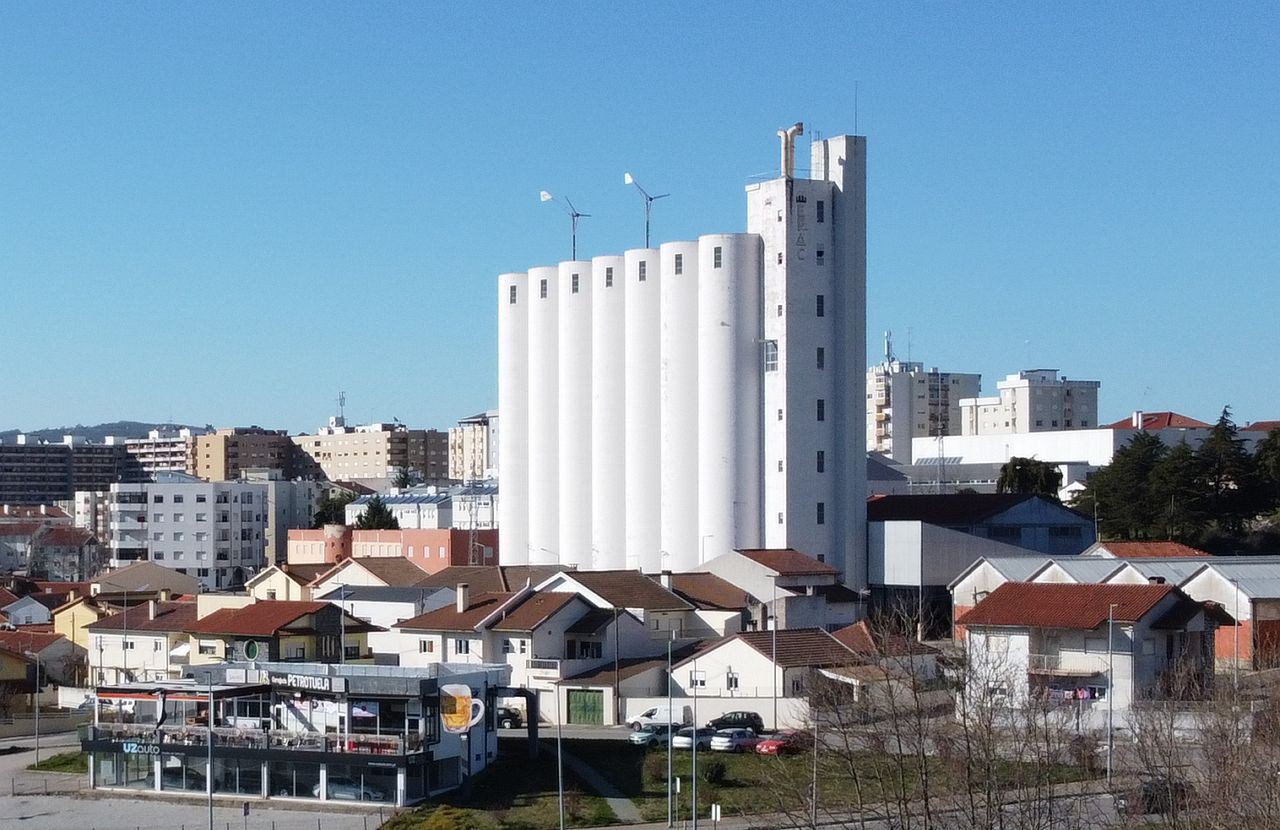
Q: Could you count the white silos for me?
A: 7